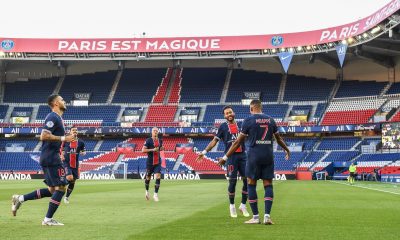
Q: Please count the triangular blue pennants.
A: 2